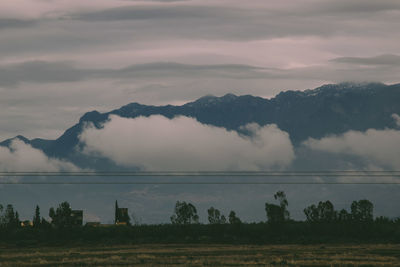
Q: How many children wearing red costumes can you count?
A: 0